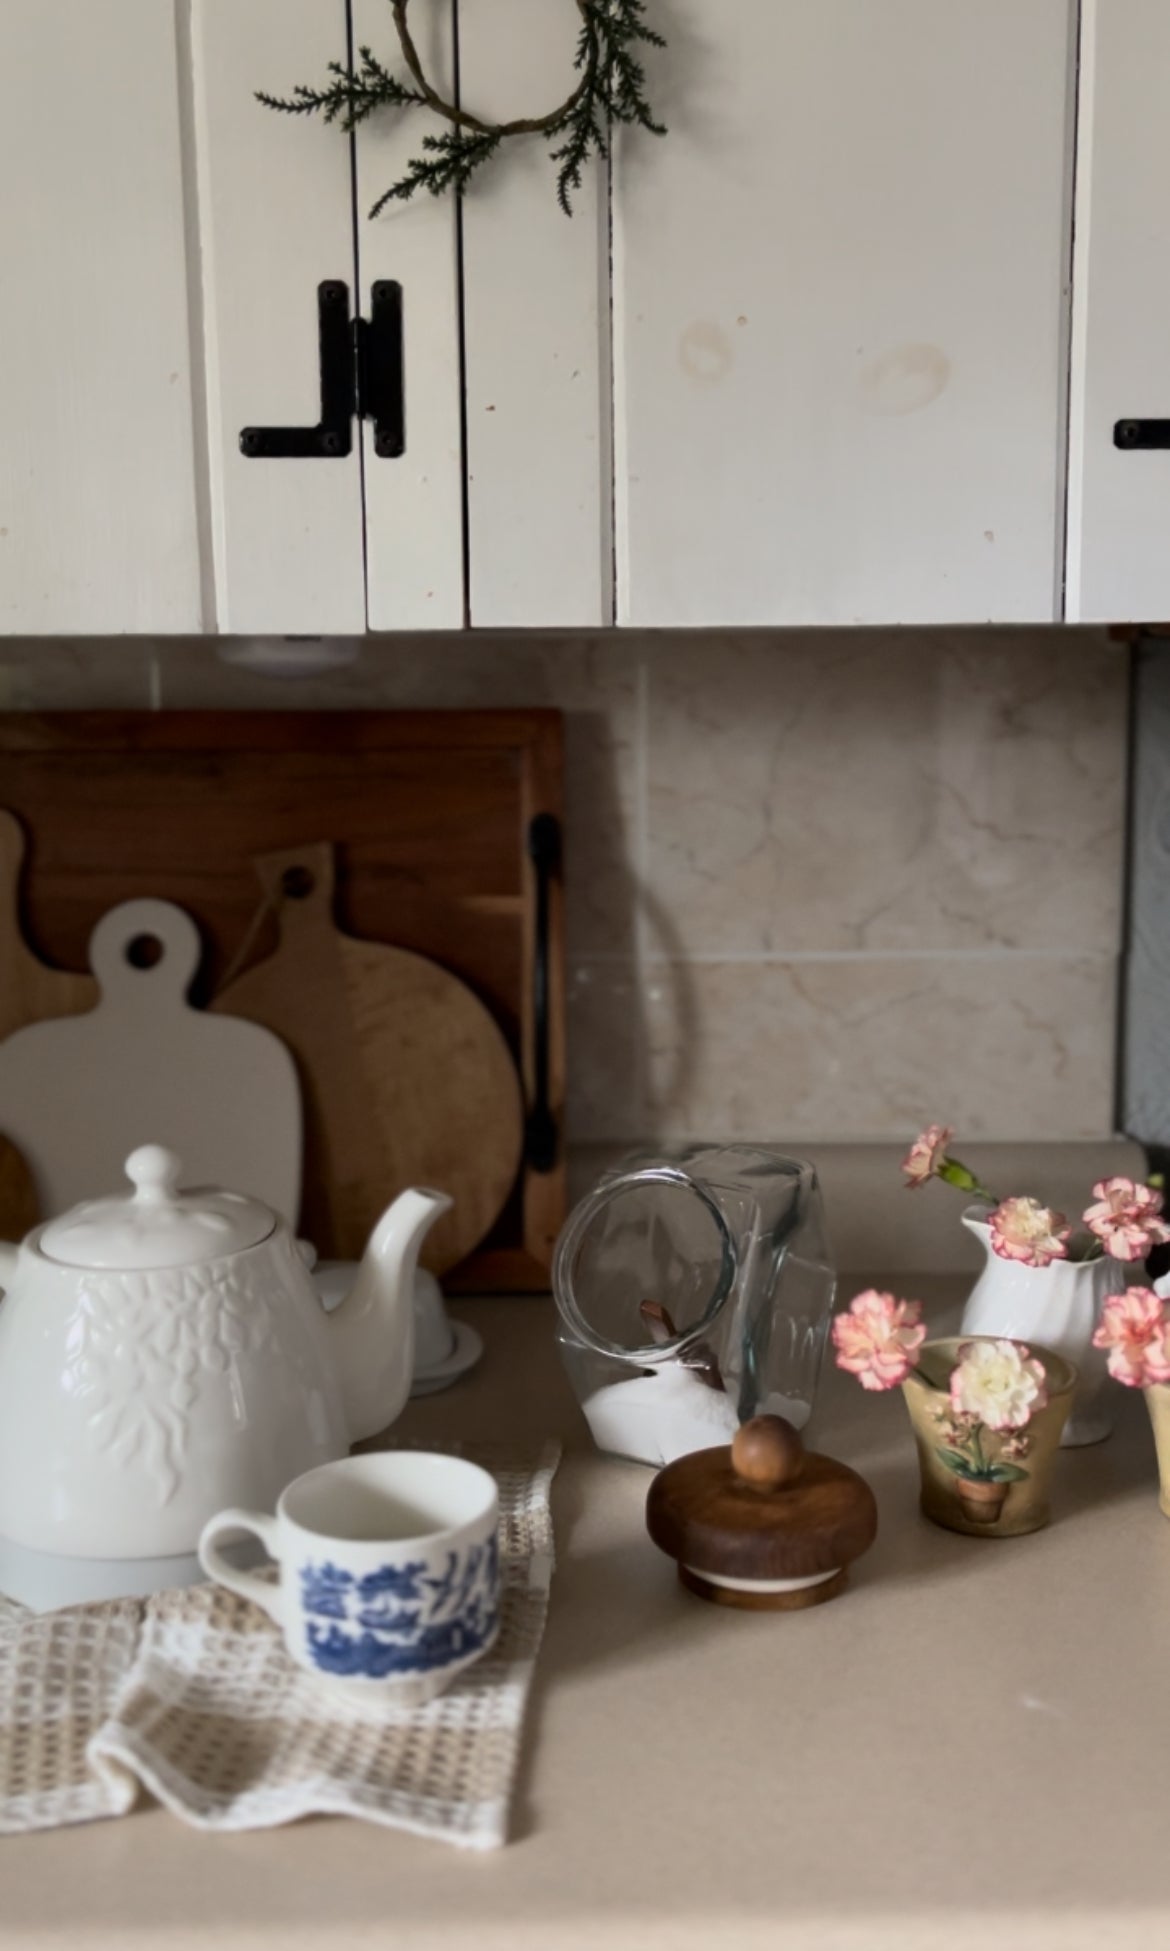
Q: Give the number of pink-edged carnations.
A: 6